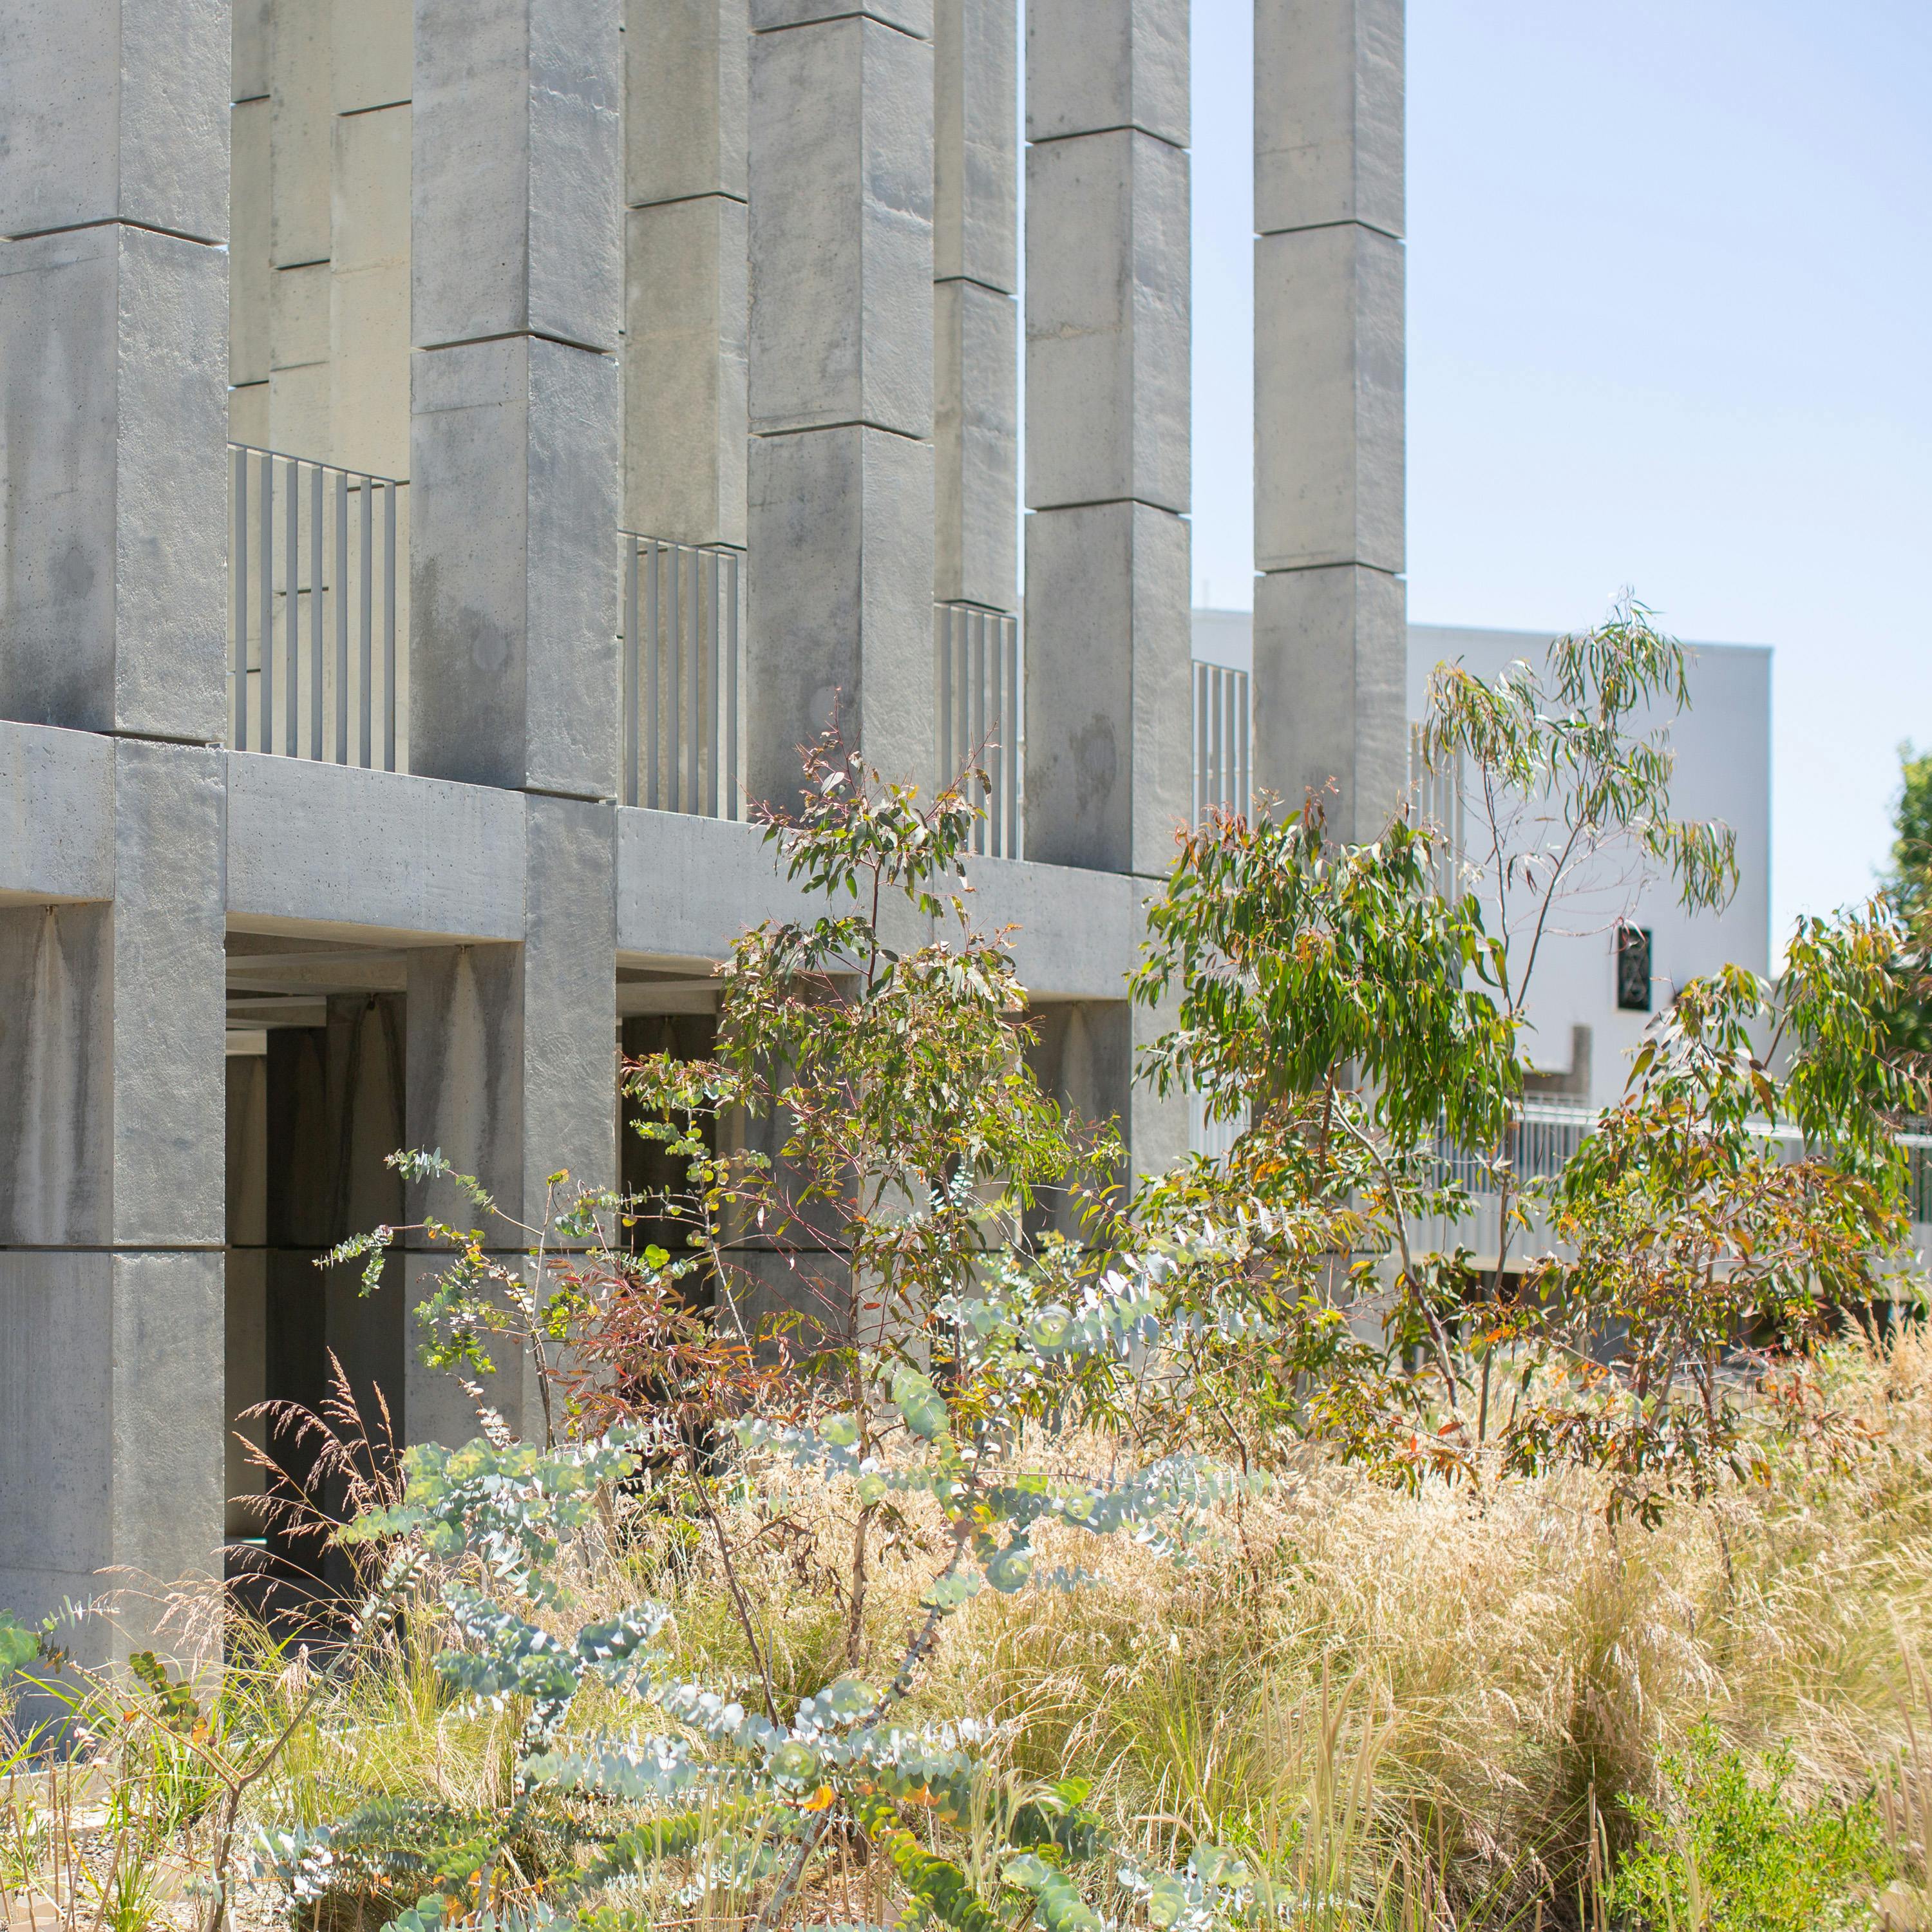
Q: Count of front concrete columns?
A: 5